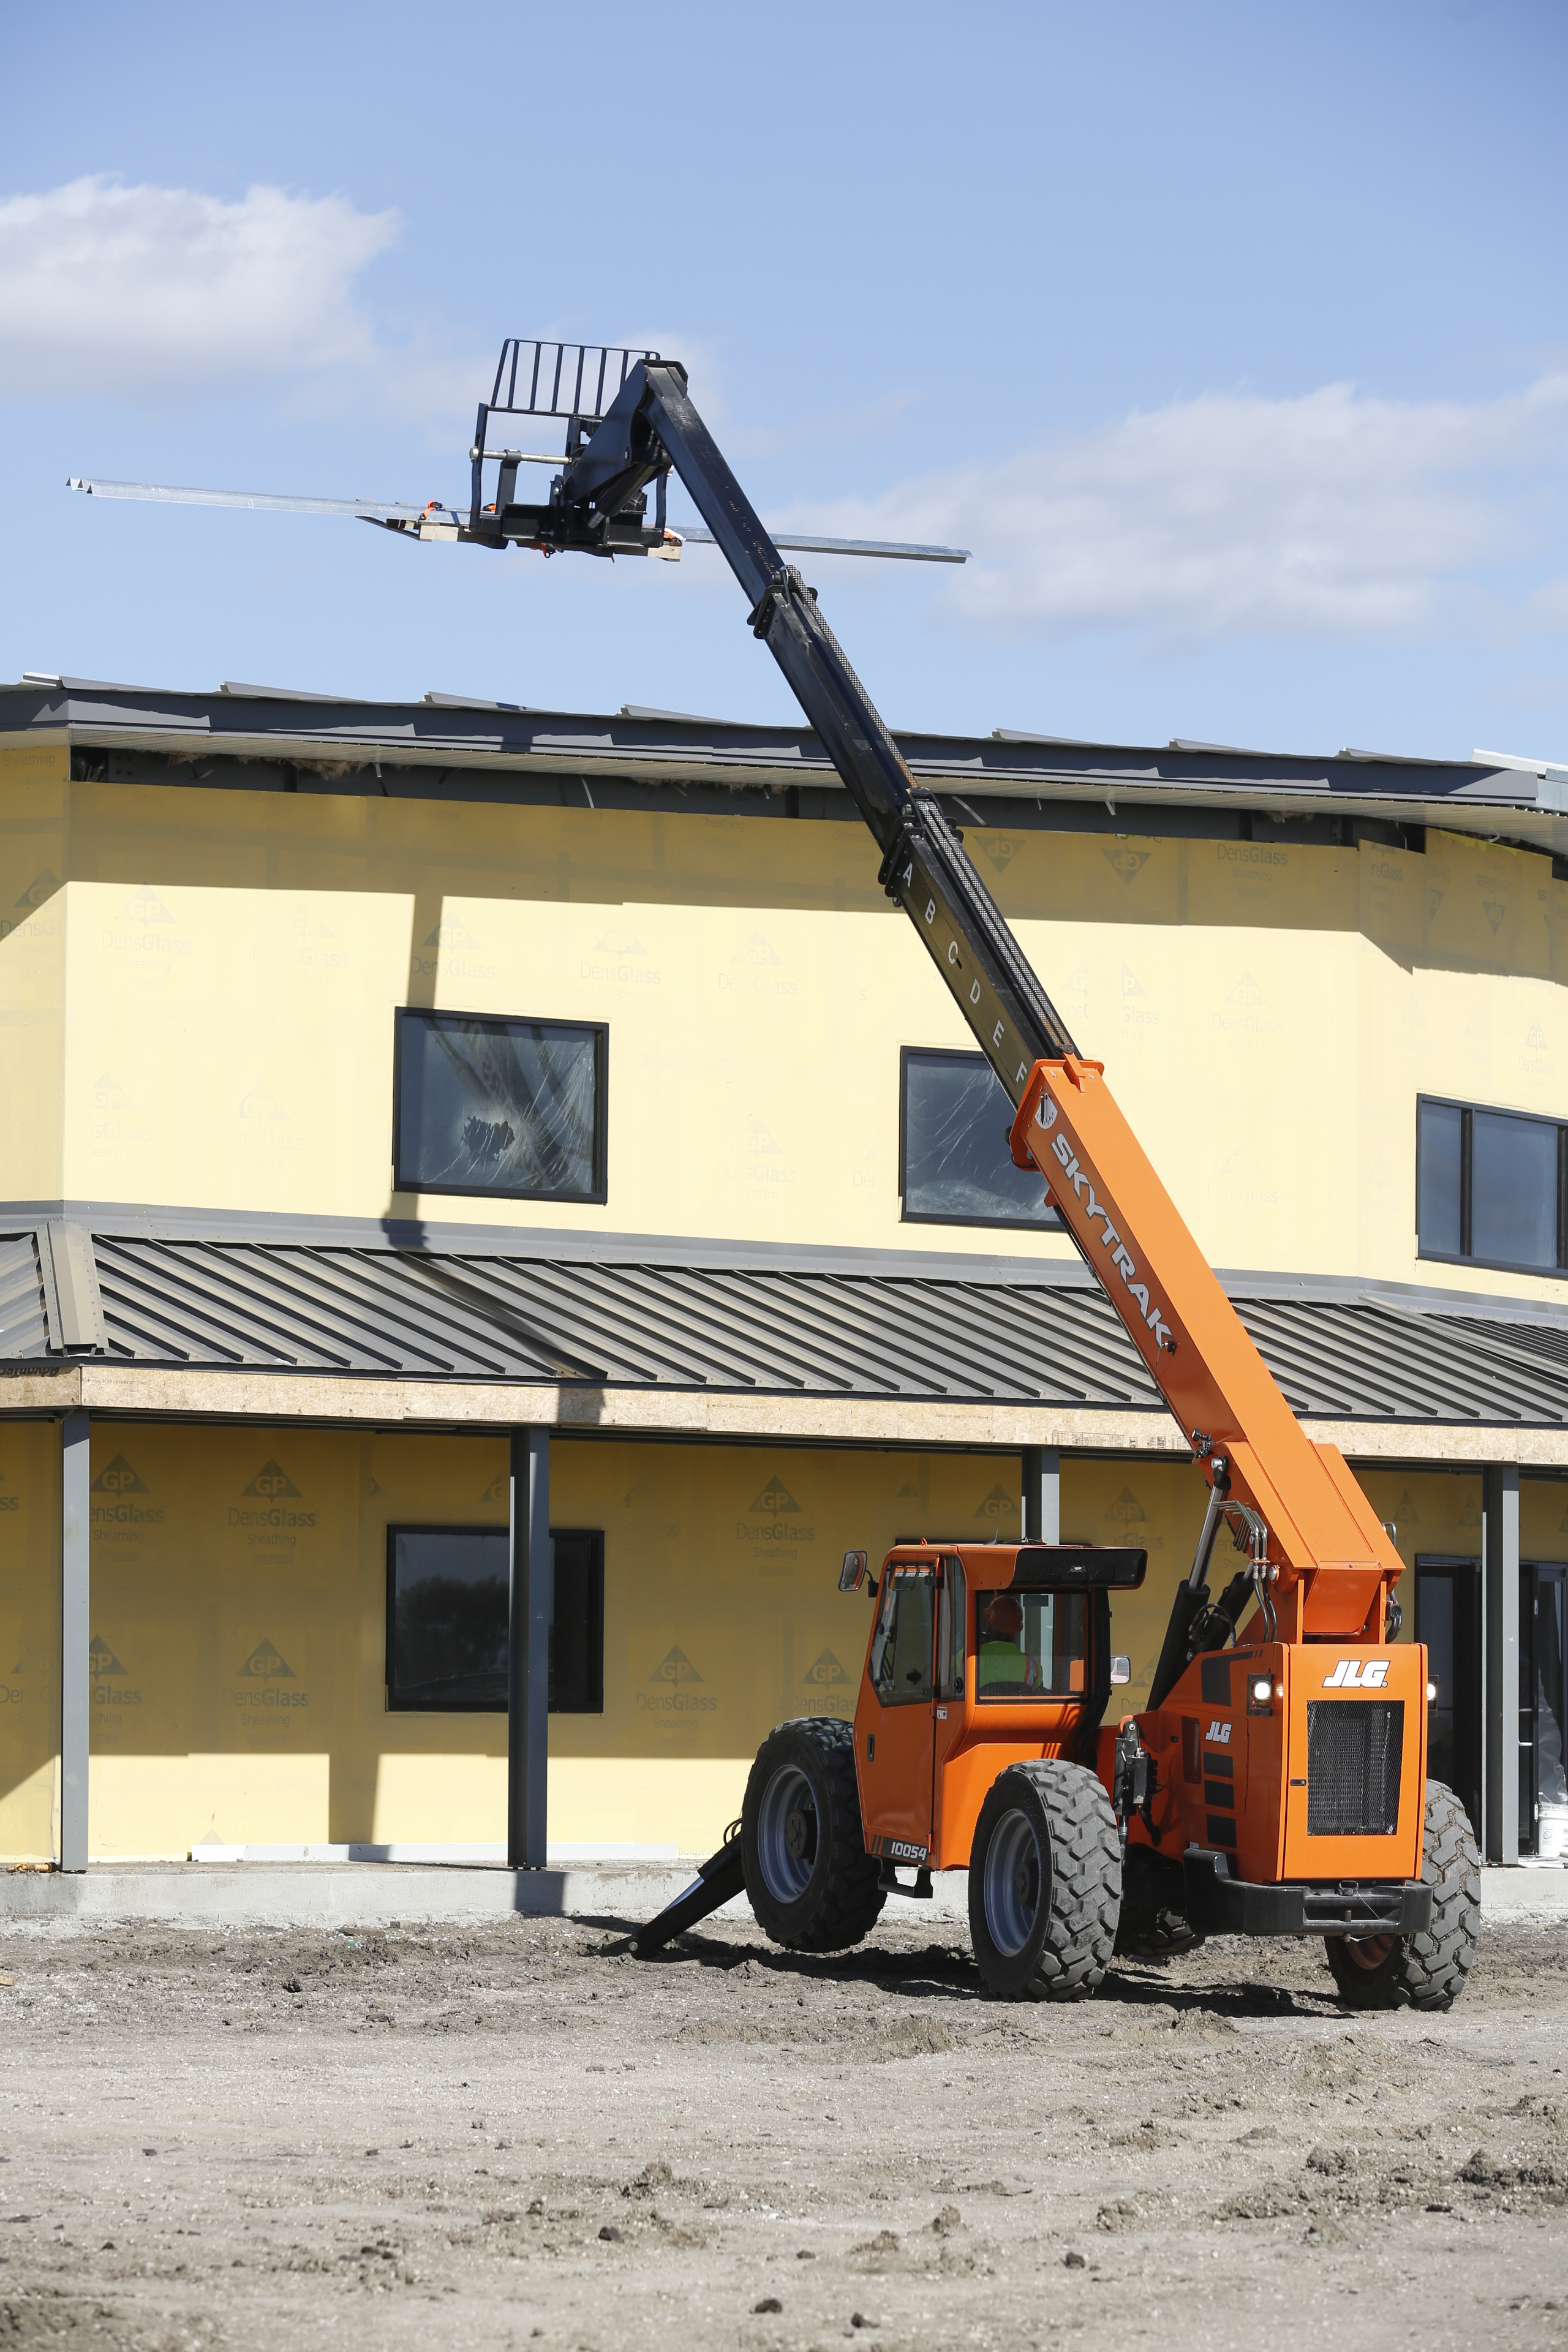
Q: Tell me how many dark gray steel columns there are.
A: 4